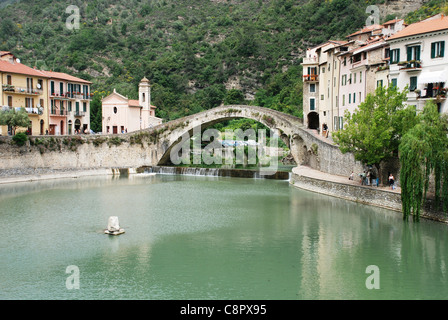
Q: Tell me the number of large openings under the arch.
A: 1